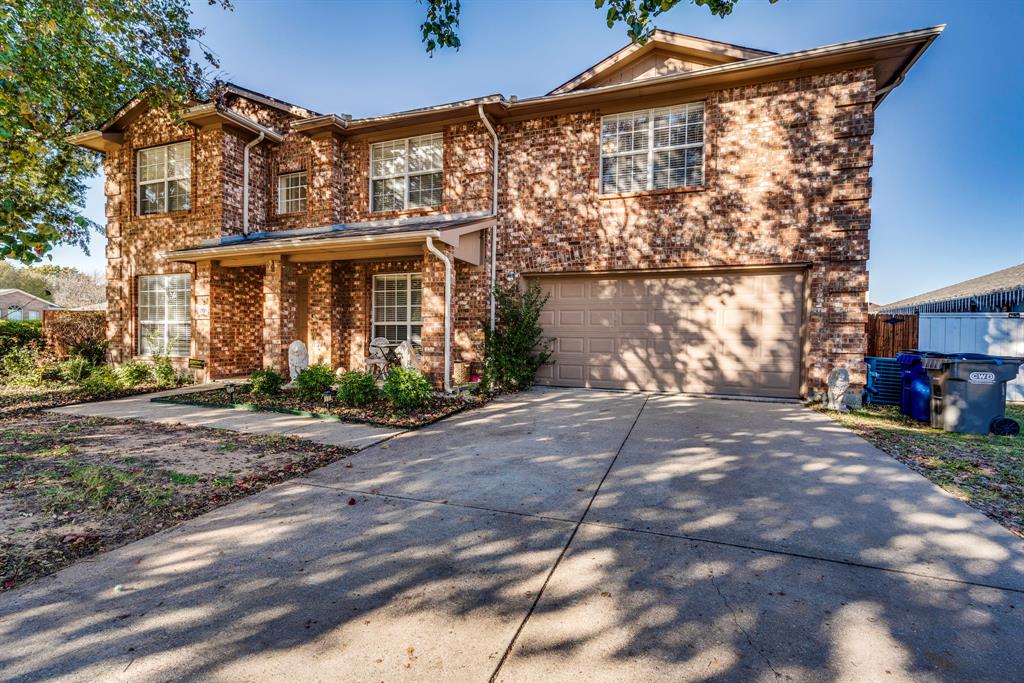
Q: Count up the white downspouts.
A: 3